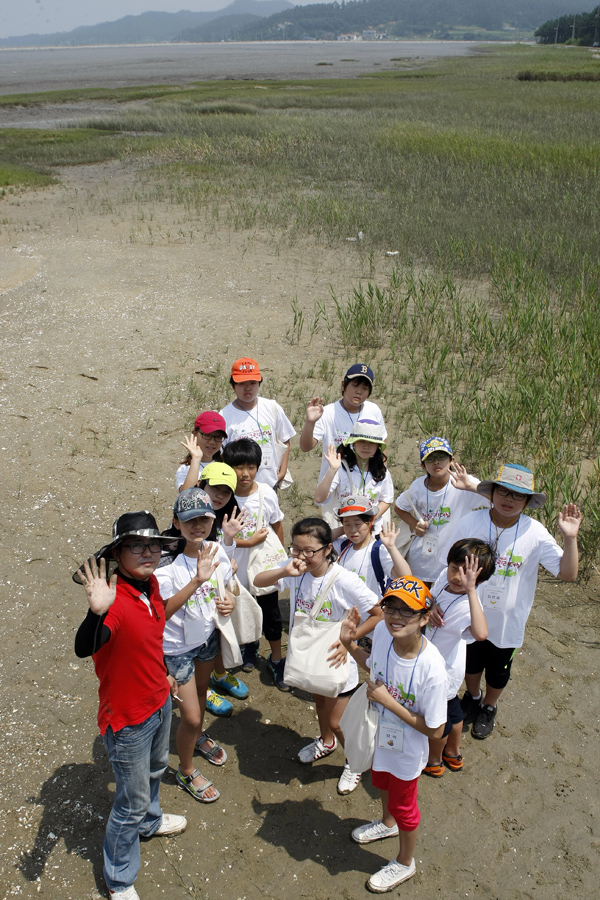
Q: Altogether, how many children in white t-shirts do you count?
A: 13